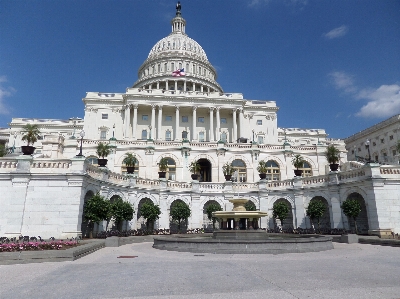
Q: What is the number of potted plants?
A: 9